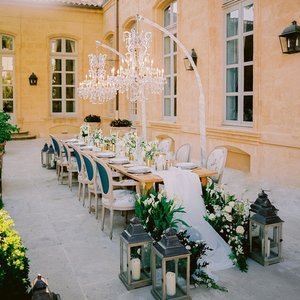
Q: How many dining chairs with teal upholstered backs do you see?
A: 5